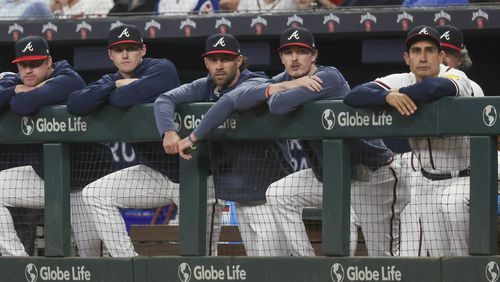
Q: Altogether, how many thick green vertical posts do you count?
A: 4